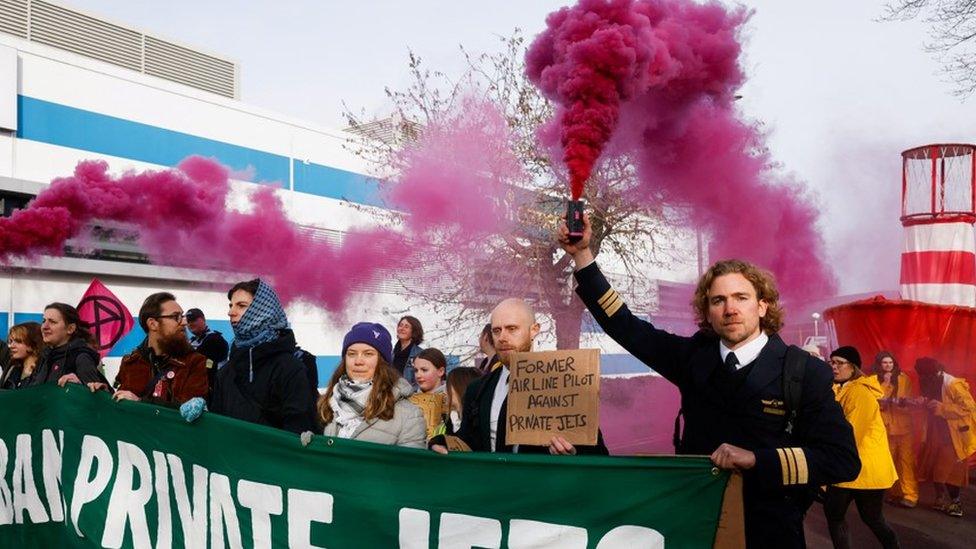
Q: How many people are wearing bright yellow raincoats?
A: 3